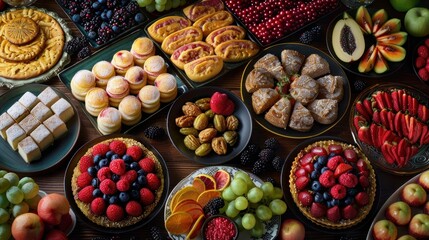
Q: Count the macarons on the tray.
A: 12